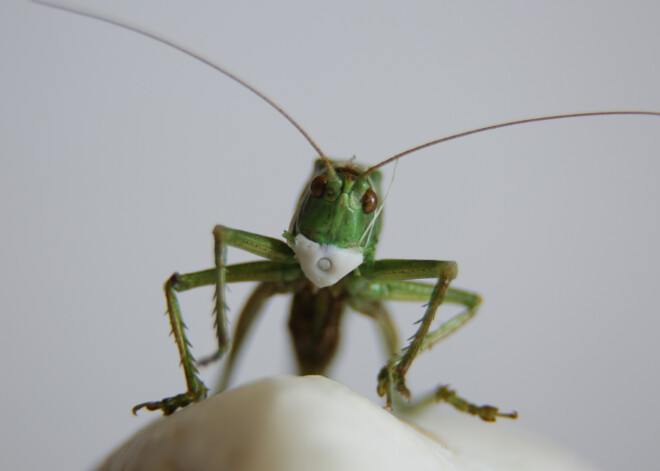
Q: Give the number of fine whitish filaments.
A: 2